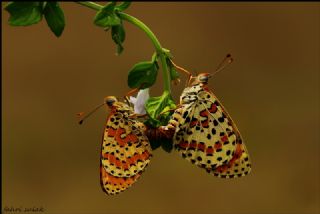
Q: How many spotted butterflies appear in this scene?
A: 2